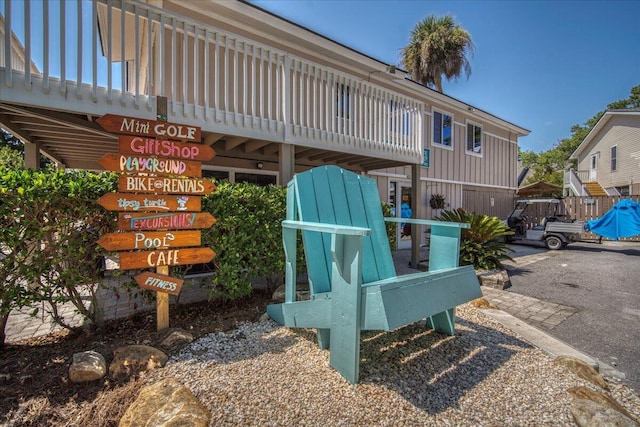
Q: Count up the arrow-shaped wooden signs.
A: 9